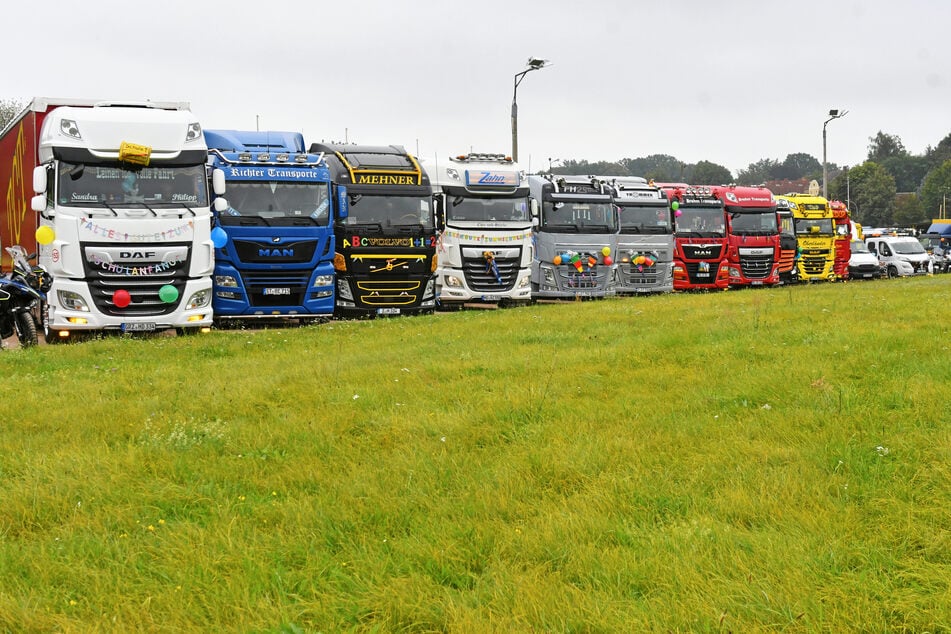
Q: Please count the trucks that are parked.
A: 11